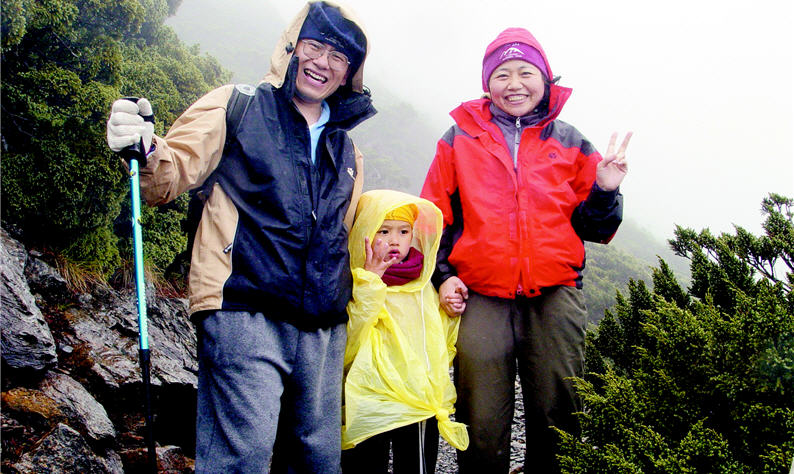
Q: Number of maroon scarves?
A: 1